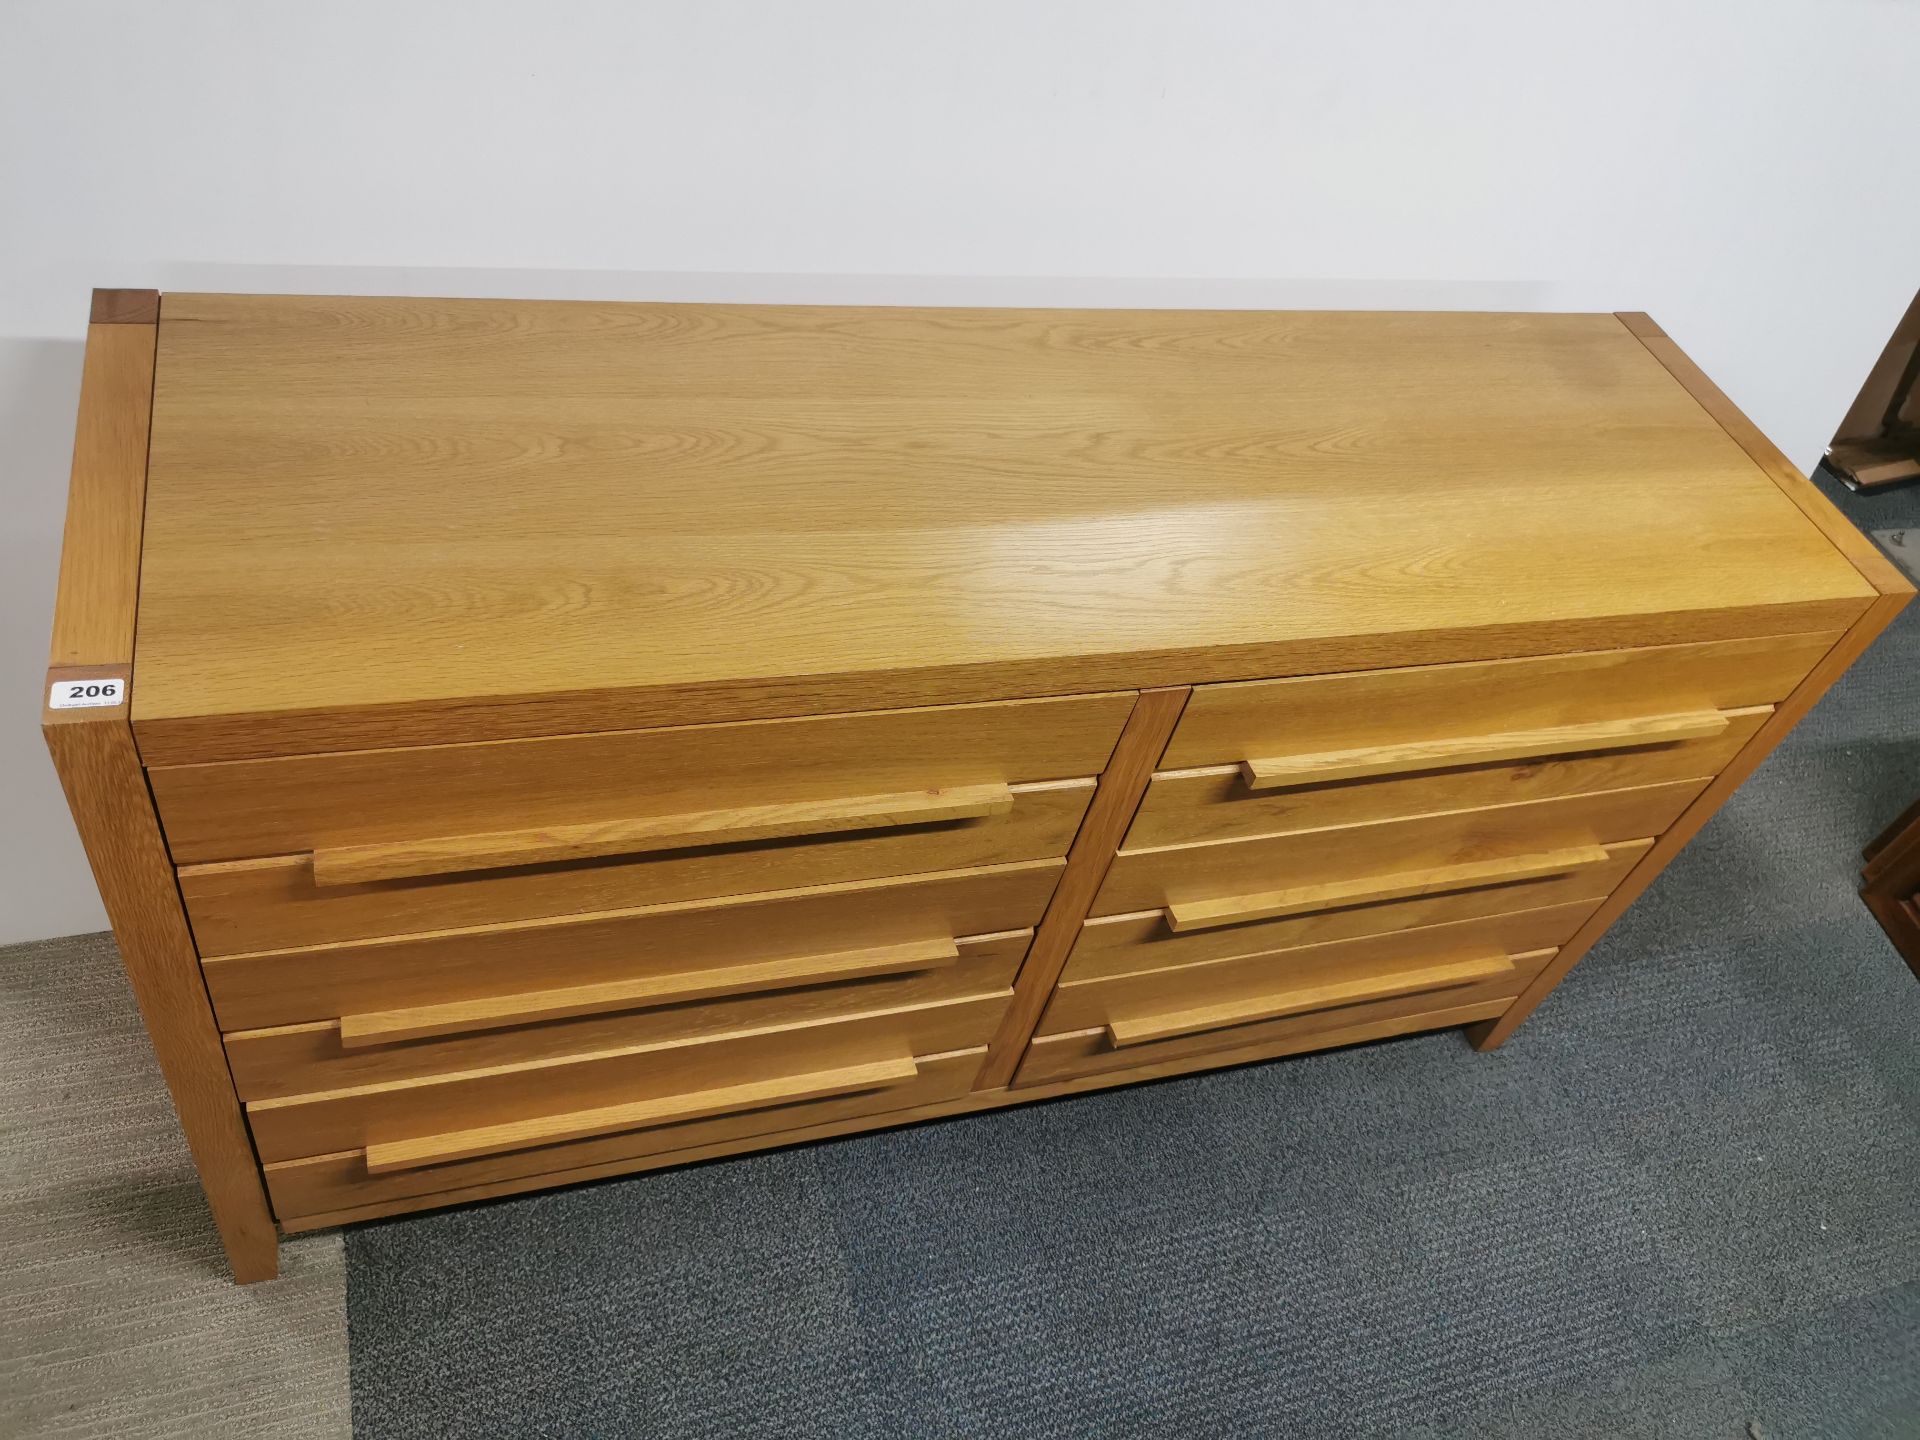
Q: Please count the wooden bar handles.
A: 6